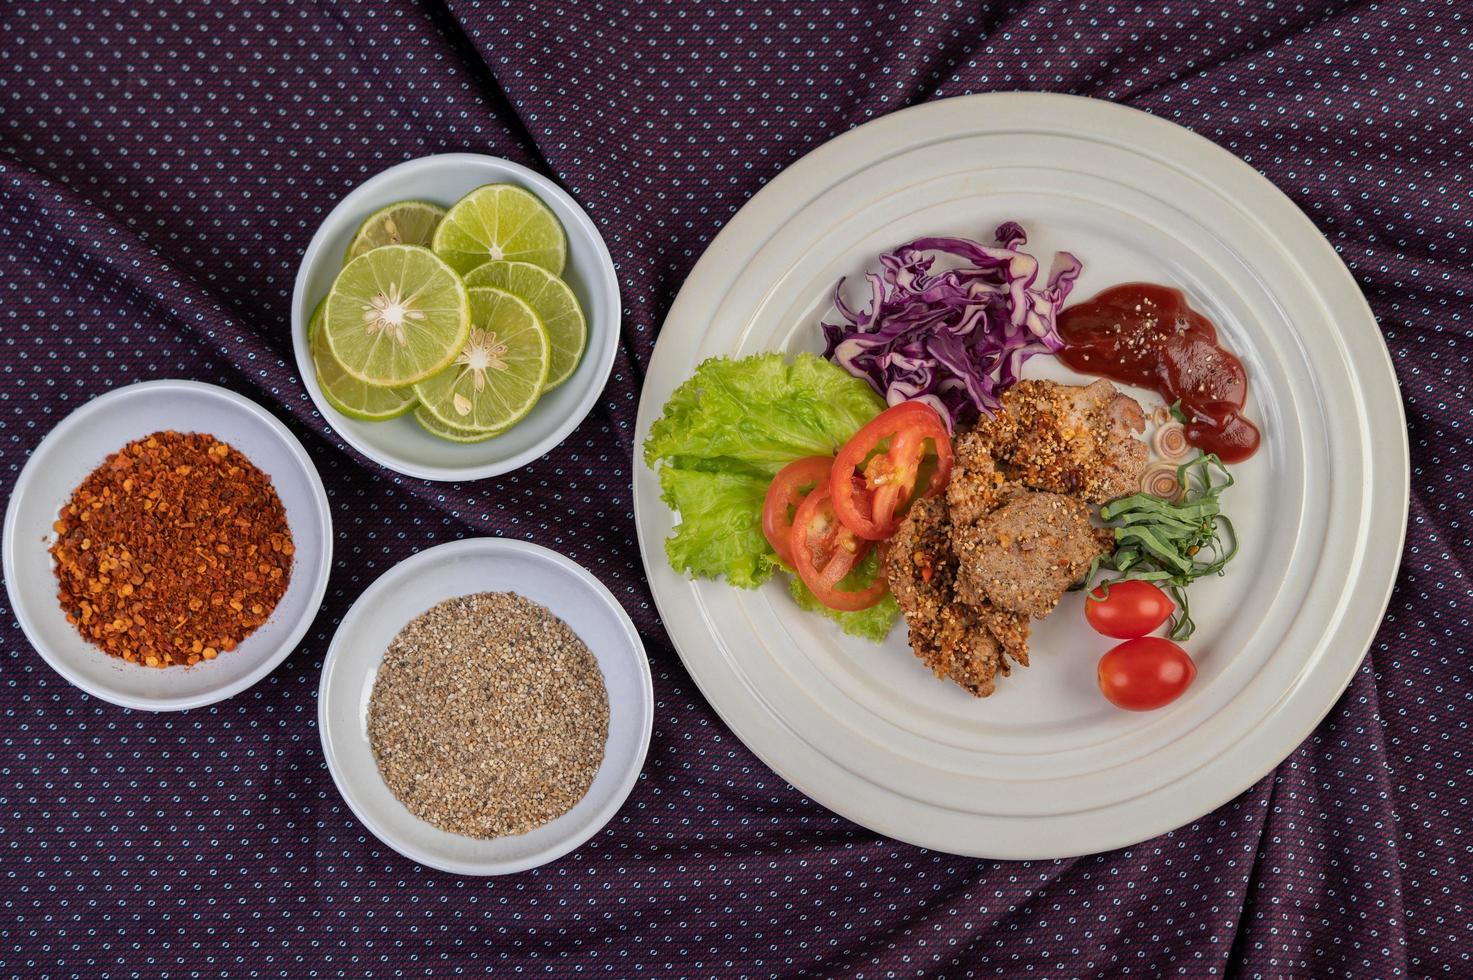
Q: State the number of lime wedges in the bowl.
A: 7